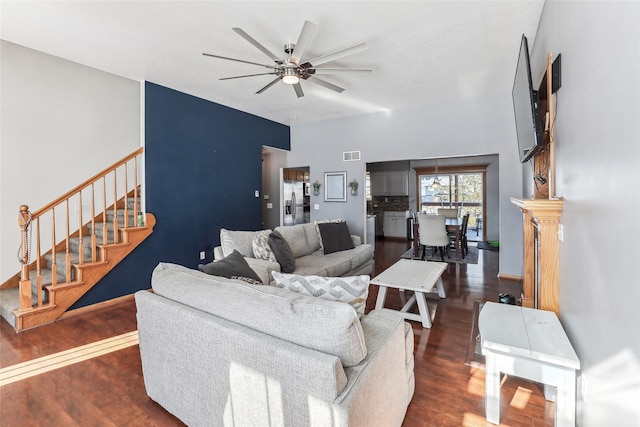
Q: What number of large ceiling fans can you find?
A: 1